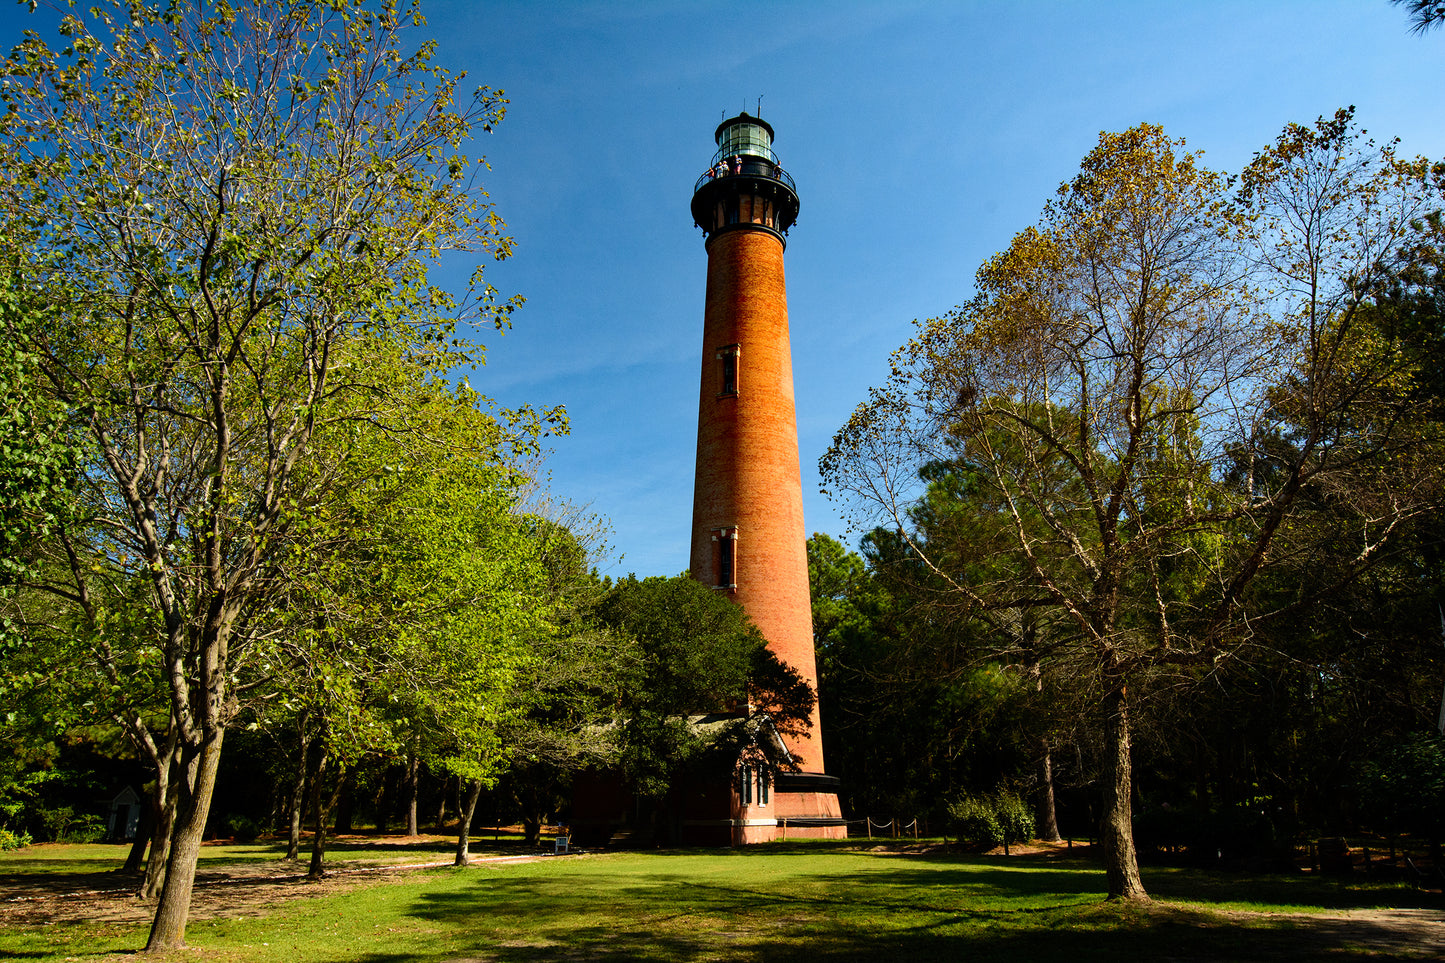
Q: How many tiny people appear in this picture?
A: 5